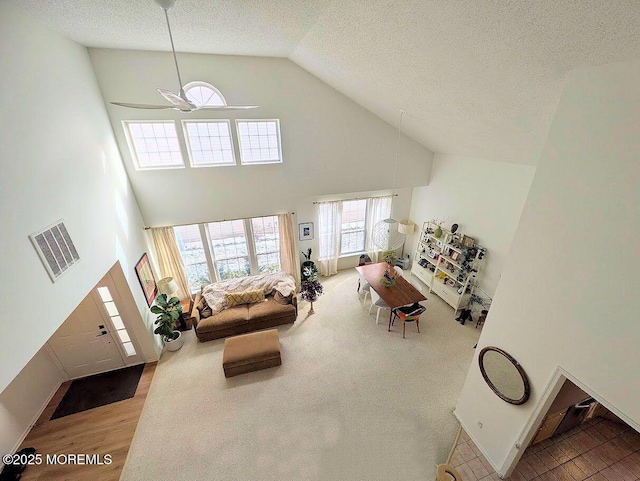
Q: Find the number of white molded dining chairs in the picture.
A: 4